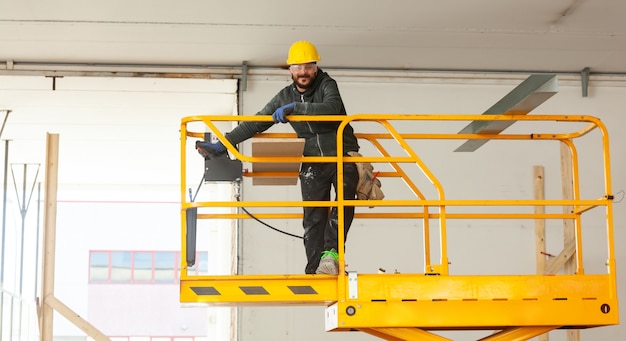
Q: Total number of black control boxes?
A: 1